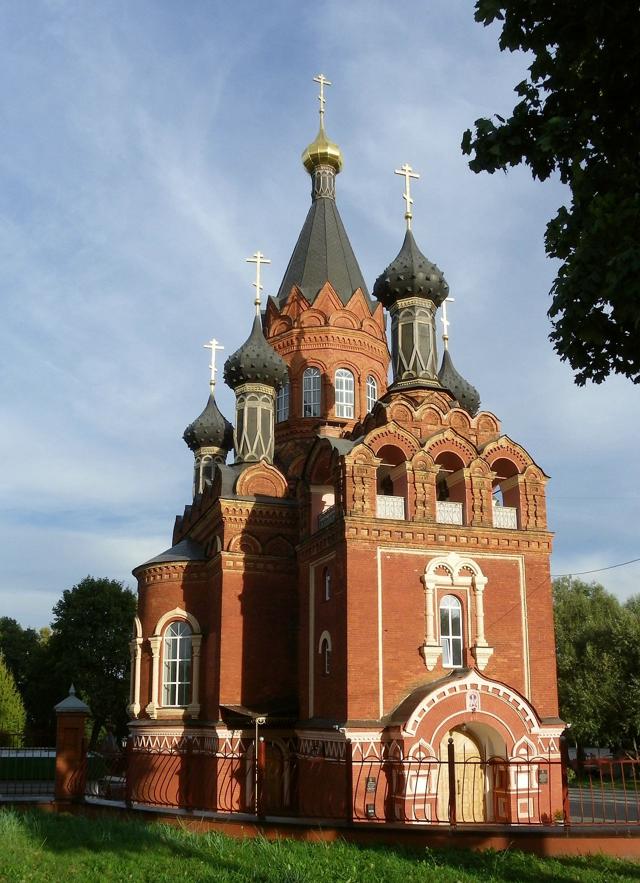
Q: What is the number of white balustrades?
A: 3